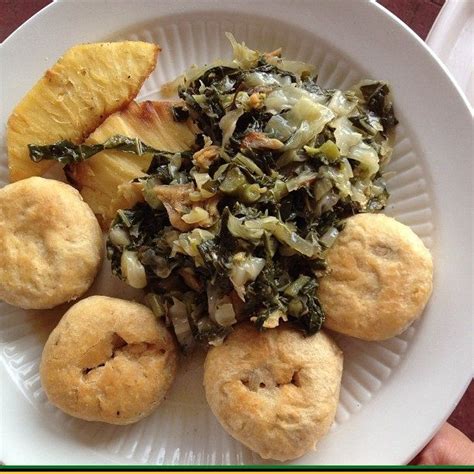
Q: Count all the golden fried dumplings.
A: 4